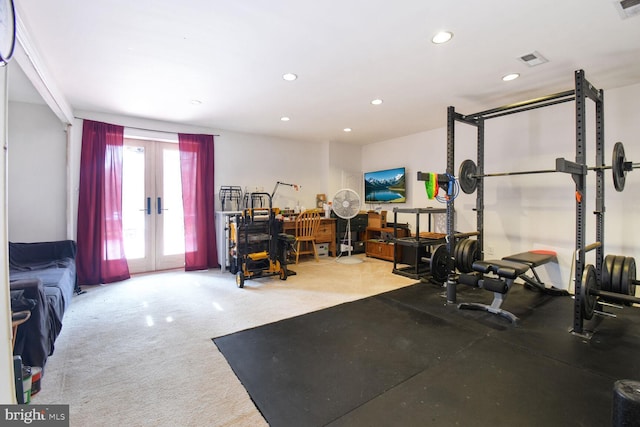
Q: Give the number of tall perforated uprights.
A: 4